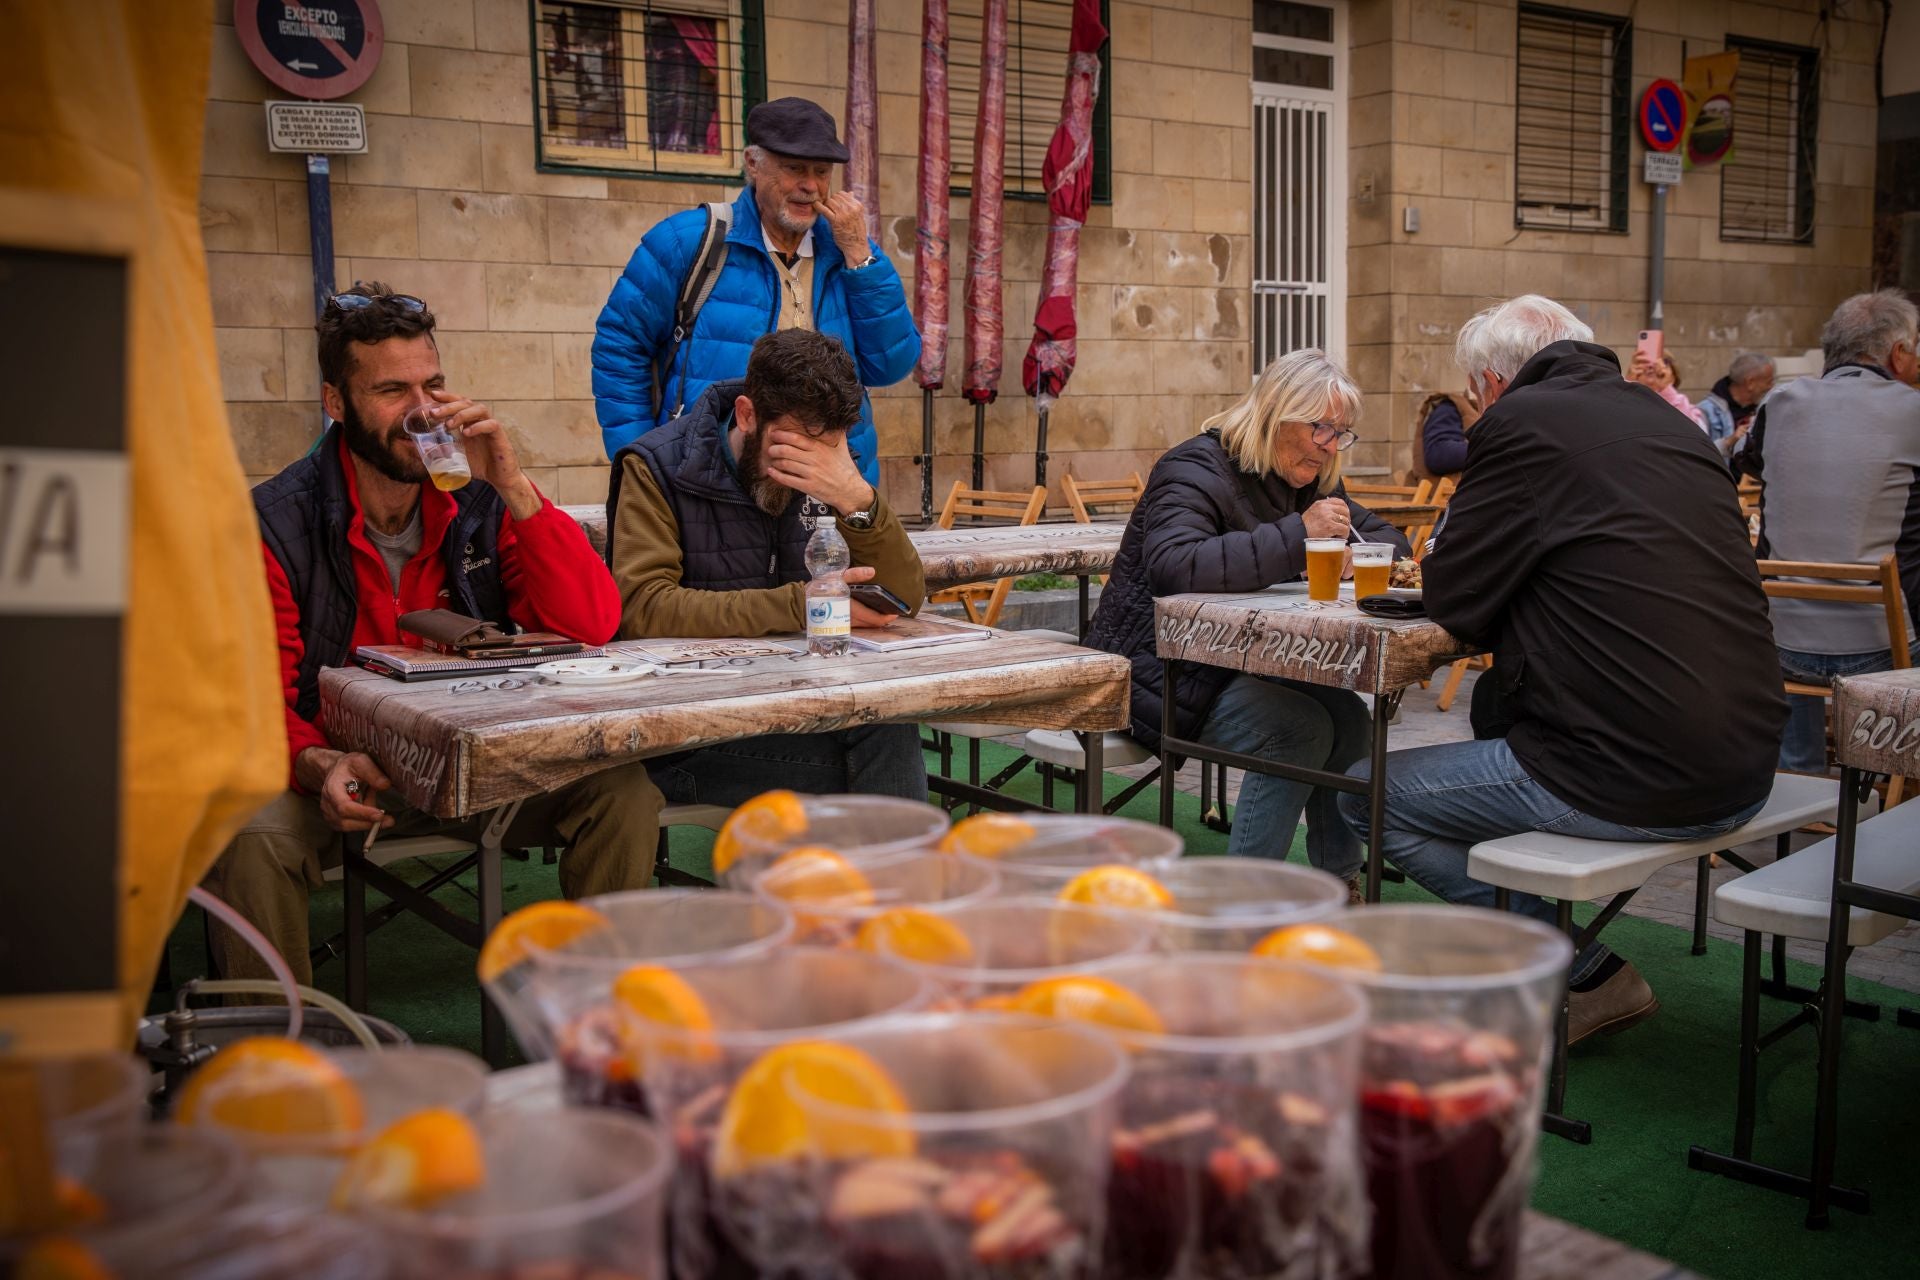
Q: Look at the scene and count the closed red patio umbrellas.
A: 4